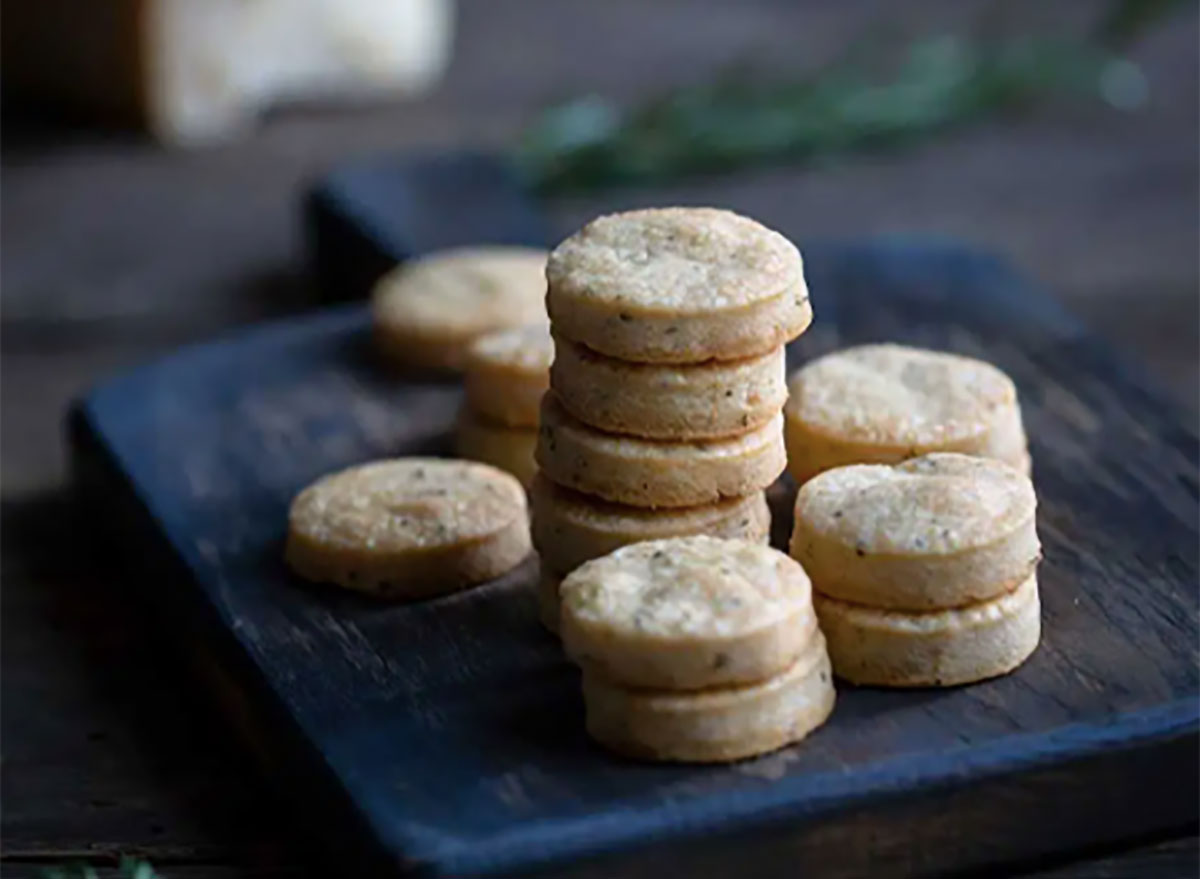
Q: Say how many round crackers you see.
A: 14